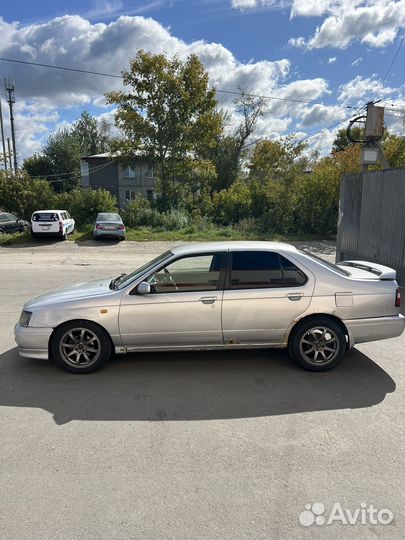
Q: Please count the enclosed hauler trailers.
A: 0